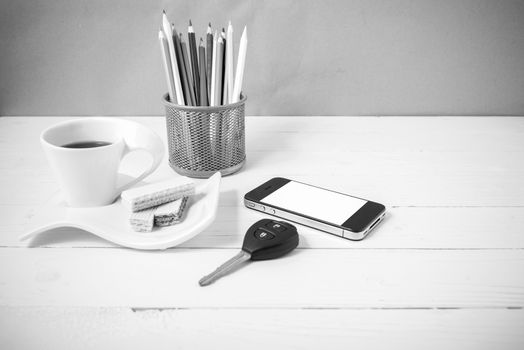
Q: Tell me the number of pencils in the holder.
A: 12